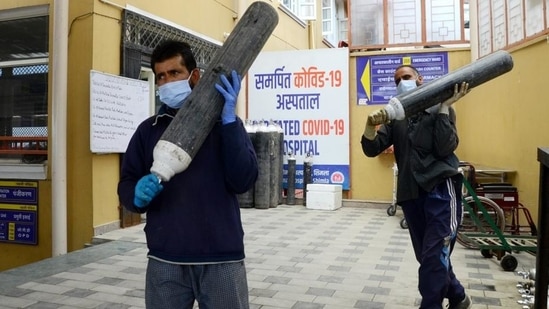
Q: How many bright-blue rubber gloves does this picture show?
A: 2